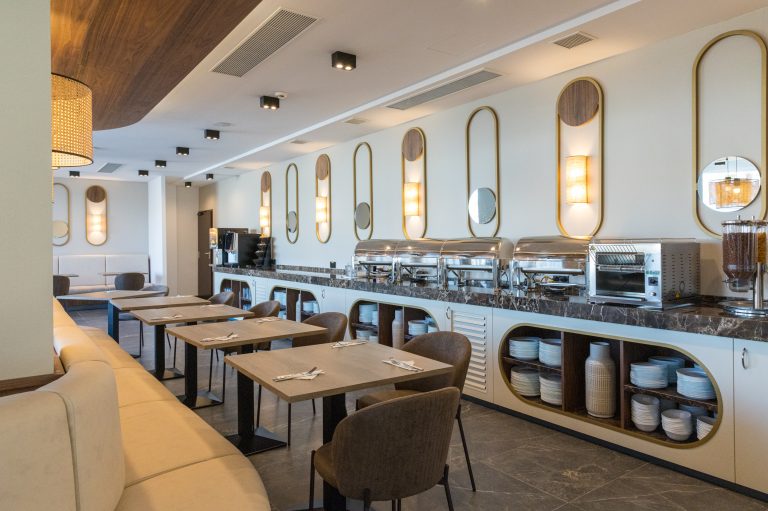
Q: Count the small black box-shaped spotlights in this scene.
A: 9